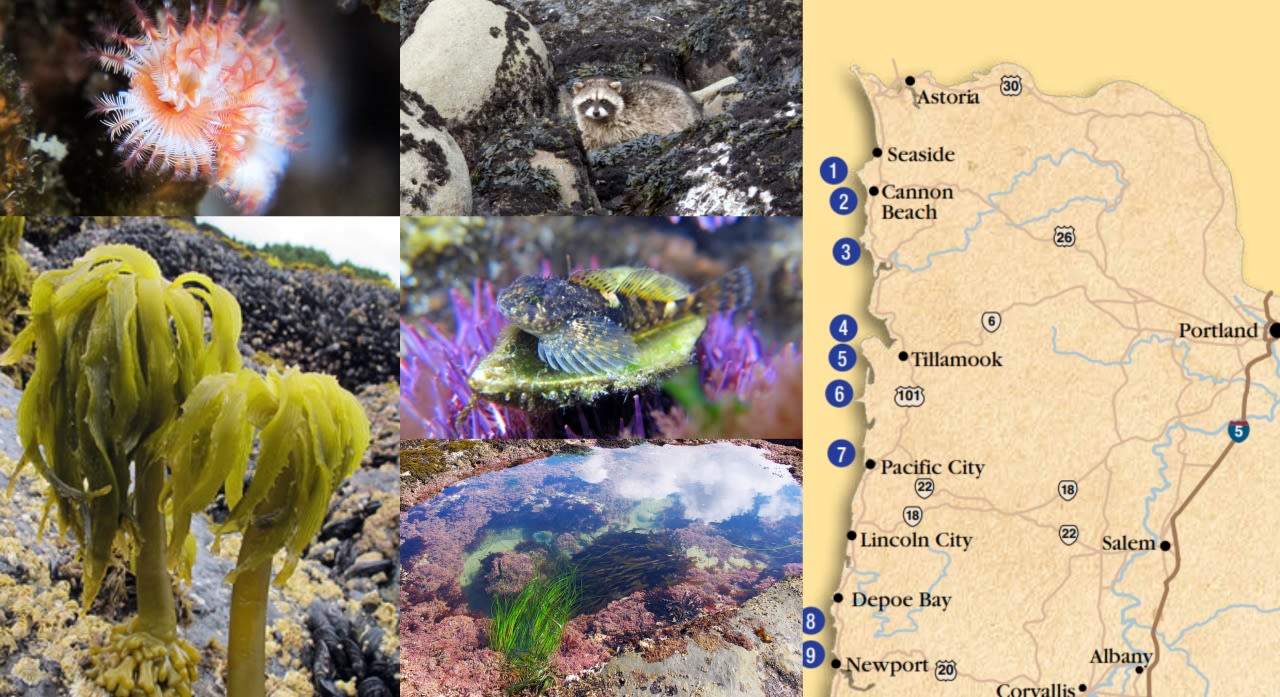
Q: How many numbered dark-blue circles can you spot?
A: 9